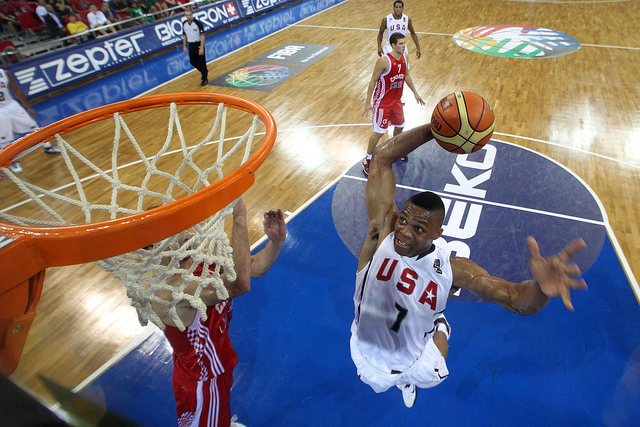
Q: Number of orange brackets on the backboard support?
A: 1